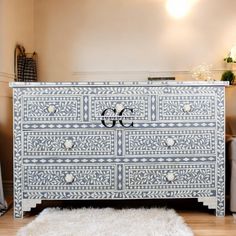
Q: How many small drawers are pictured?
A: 3